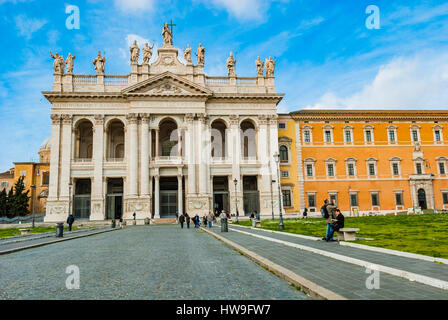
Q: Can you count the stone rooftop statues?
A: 11